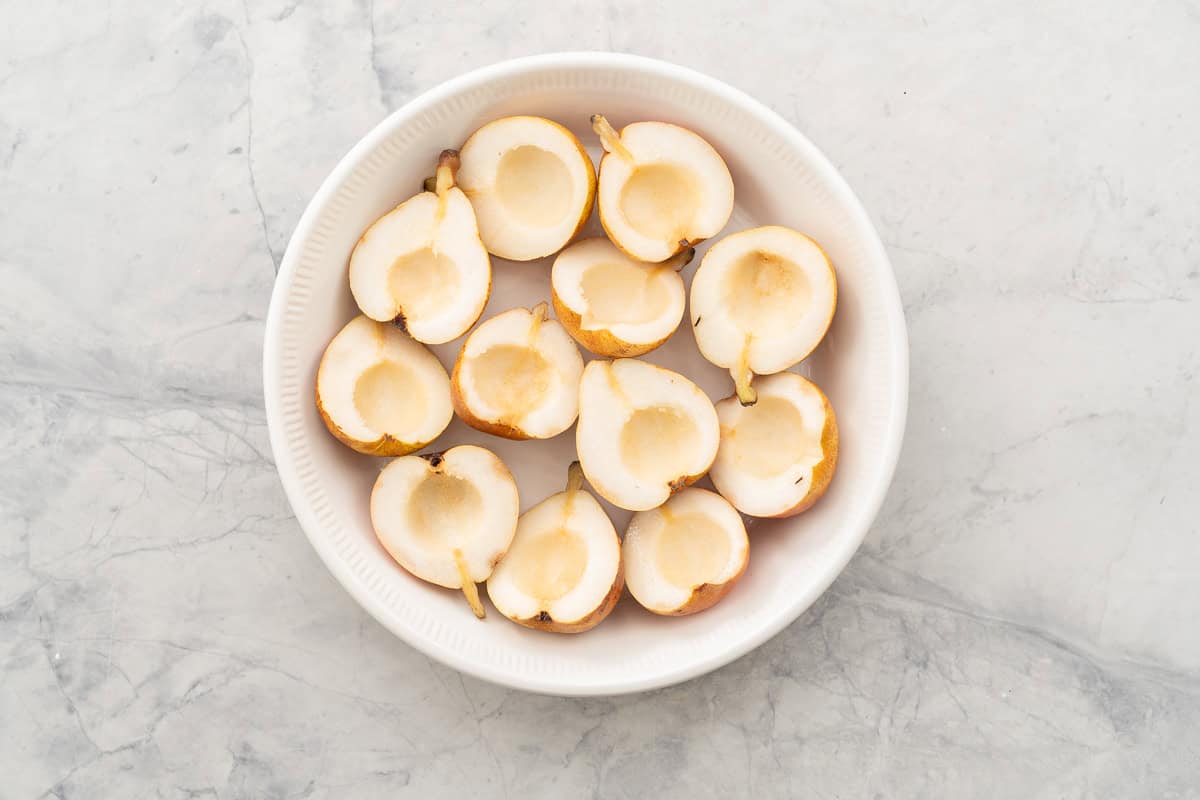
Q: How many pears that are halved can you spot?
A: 12